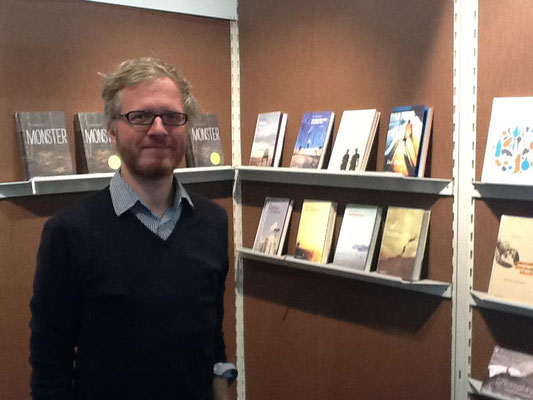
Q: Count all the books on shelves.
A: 14